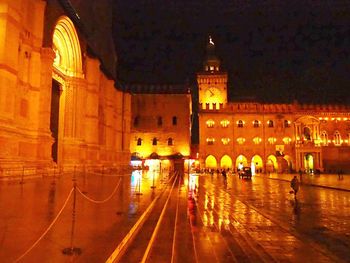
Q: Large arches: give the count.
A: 1